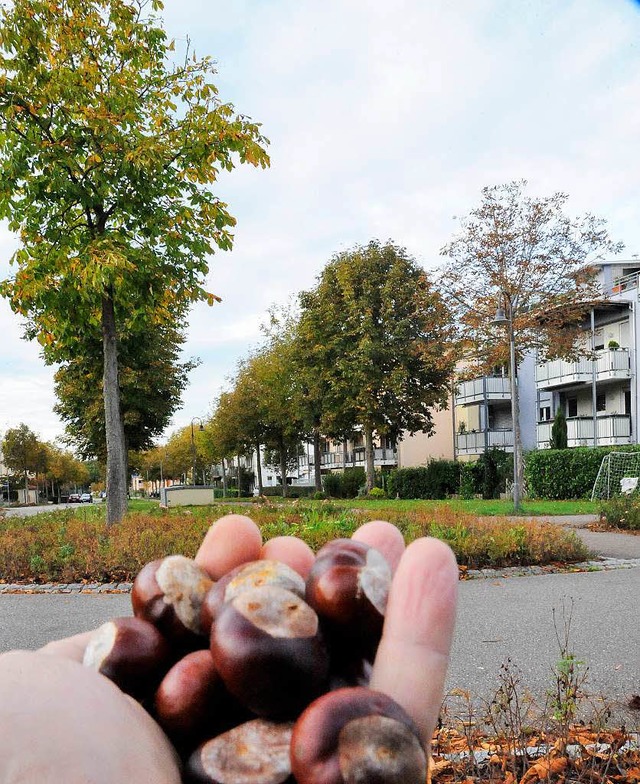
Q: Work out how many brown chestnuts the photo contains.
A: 8